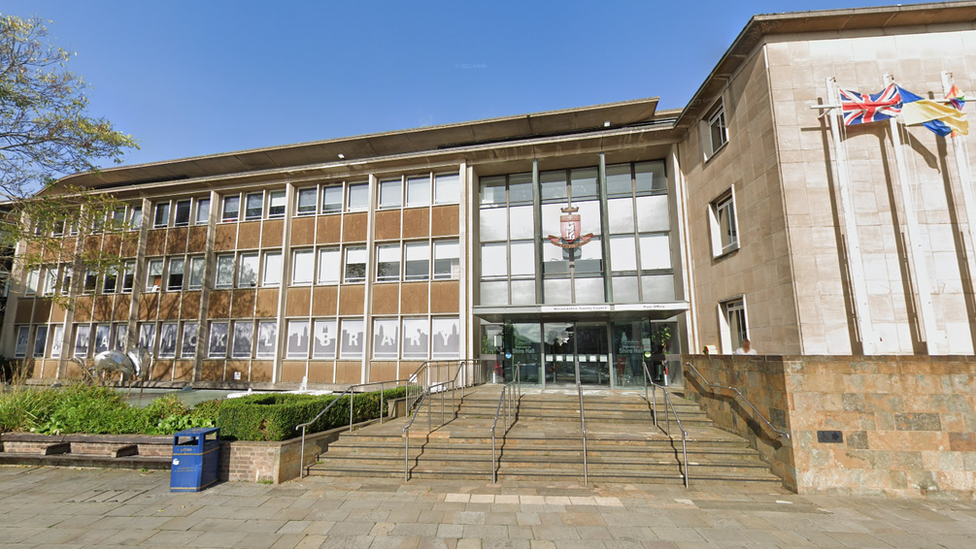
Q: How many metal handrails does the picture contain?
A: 6